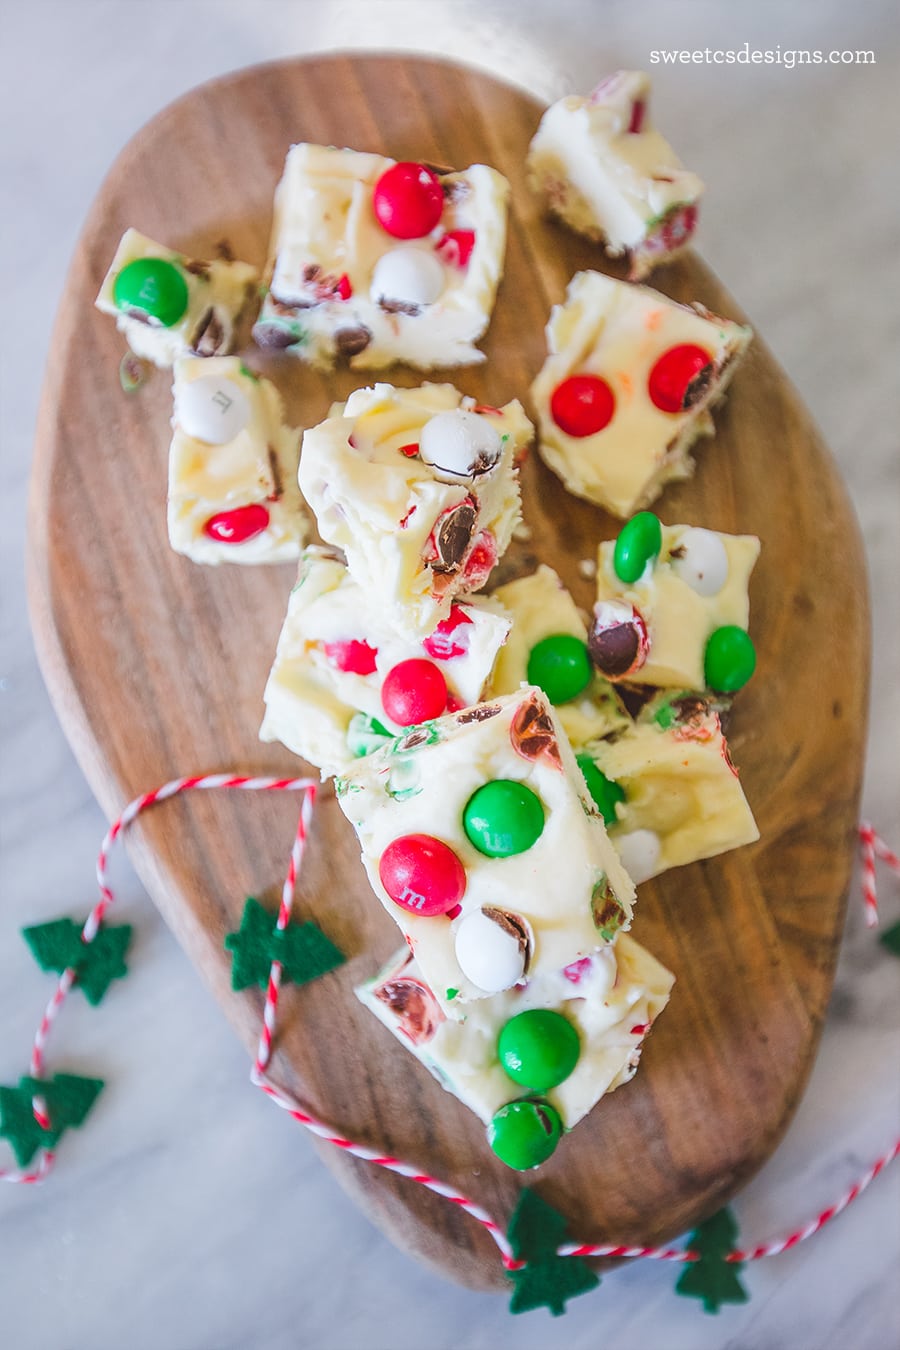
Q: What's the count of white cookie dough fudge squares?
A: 12